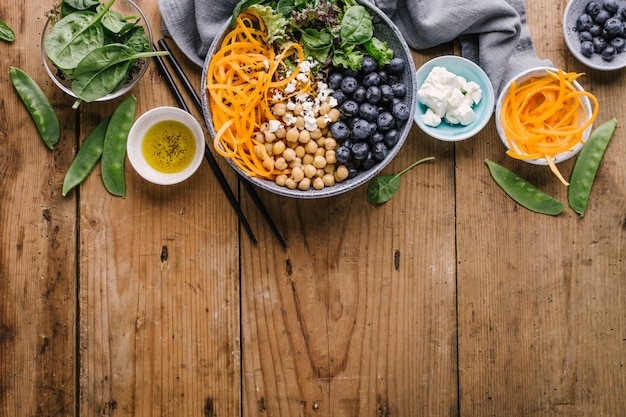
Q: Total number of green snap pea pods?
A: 5